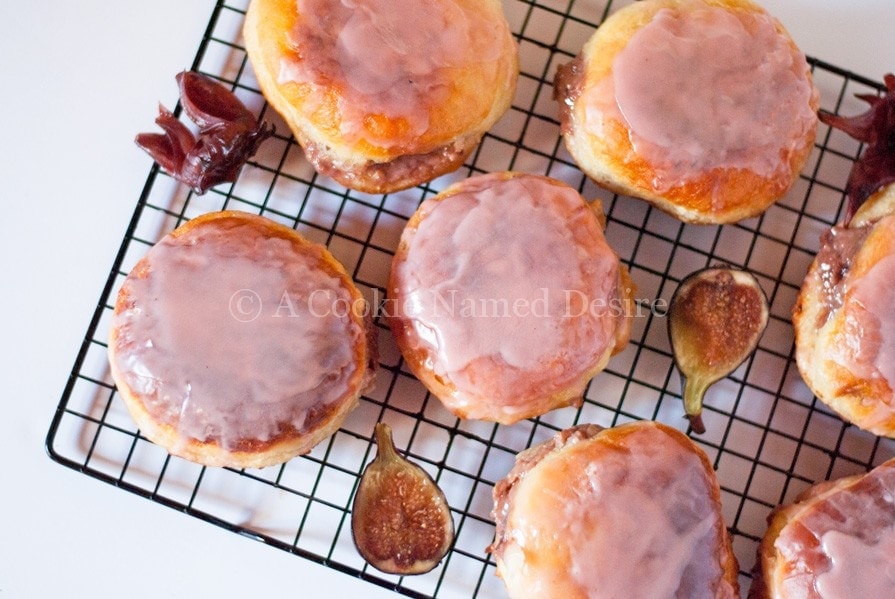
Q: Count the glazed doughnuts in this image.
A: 7